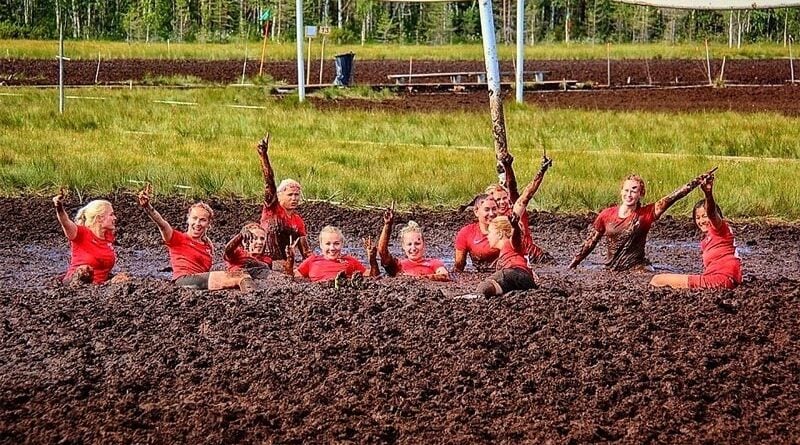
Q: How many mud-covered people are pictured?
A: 11